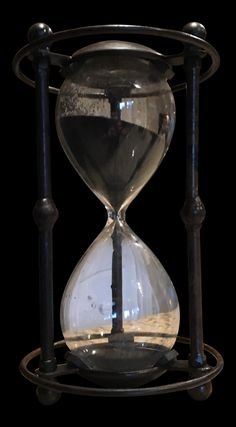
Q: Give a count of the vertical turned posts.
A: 3